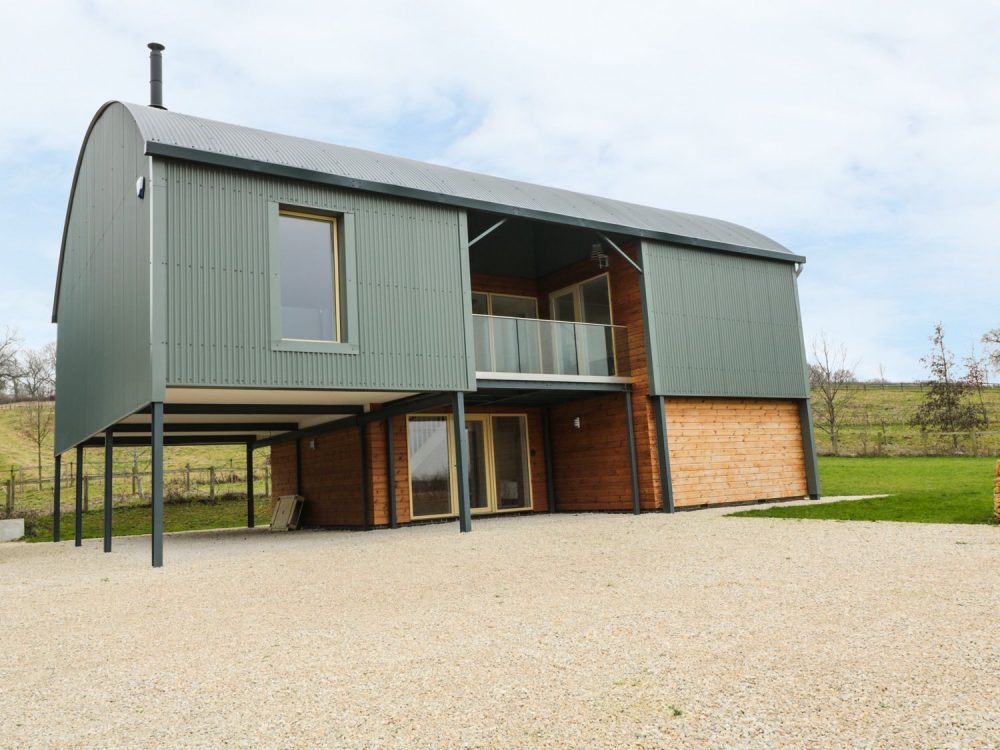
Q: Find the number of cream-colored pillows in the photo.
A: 0